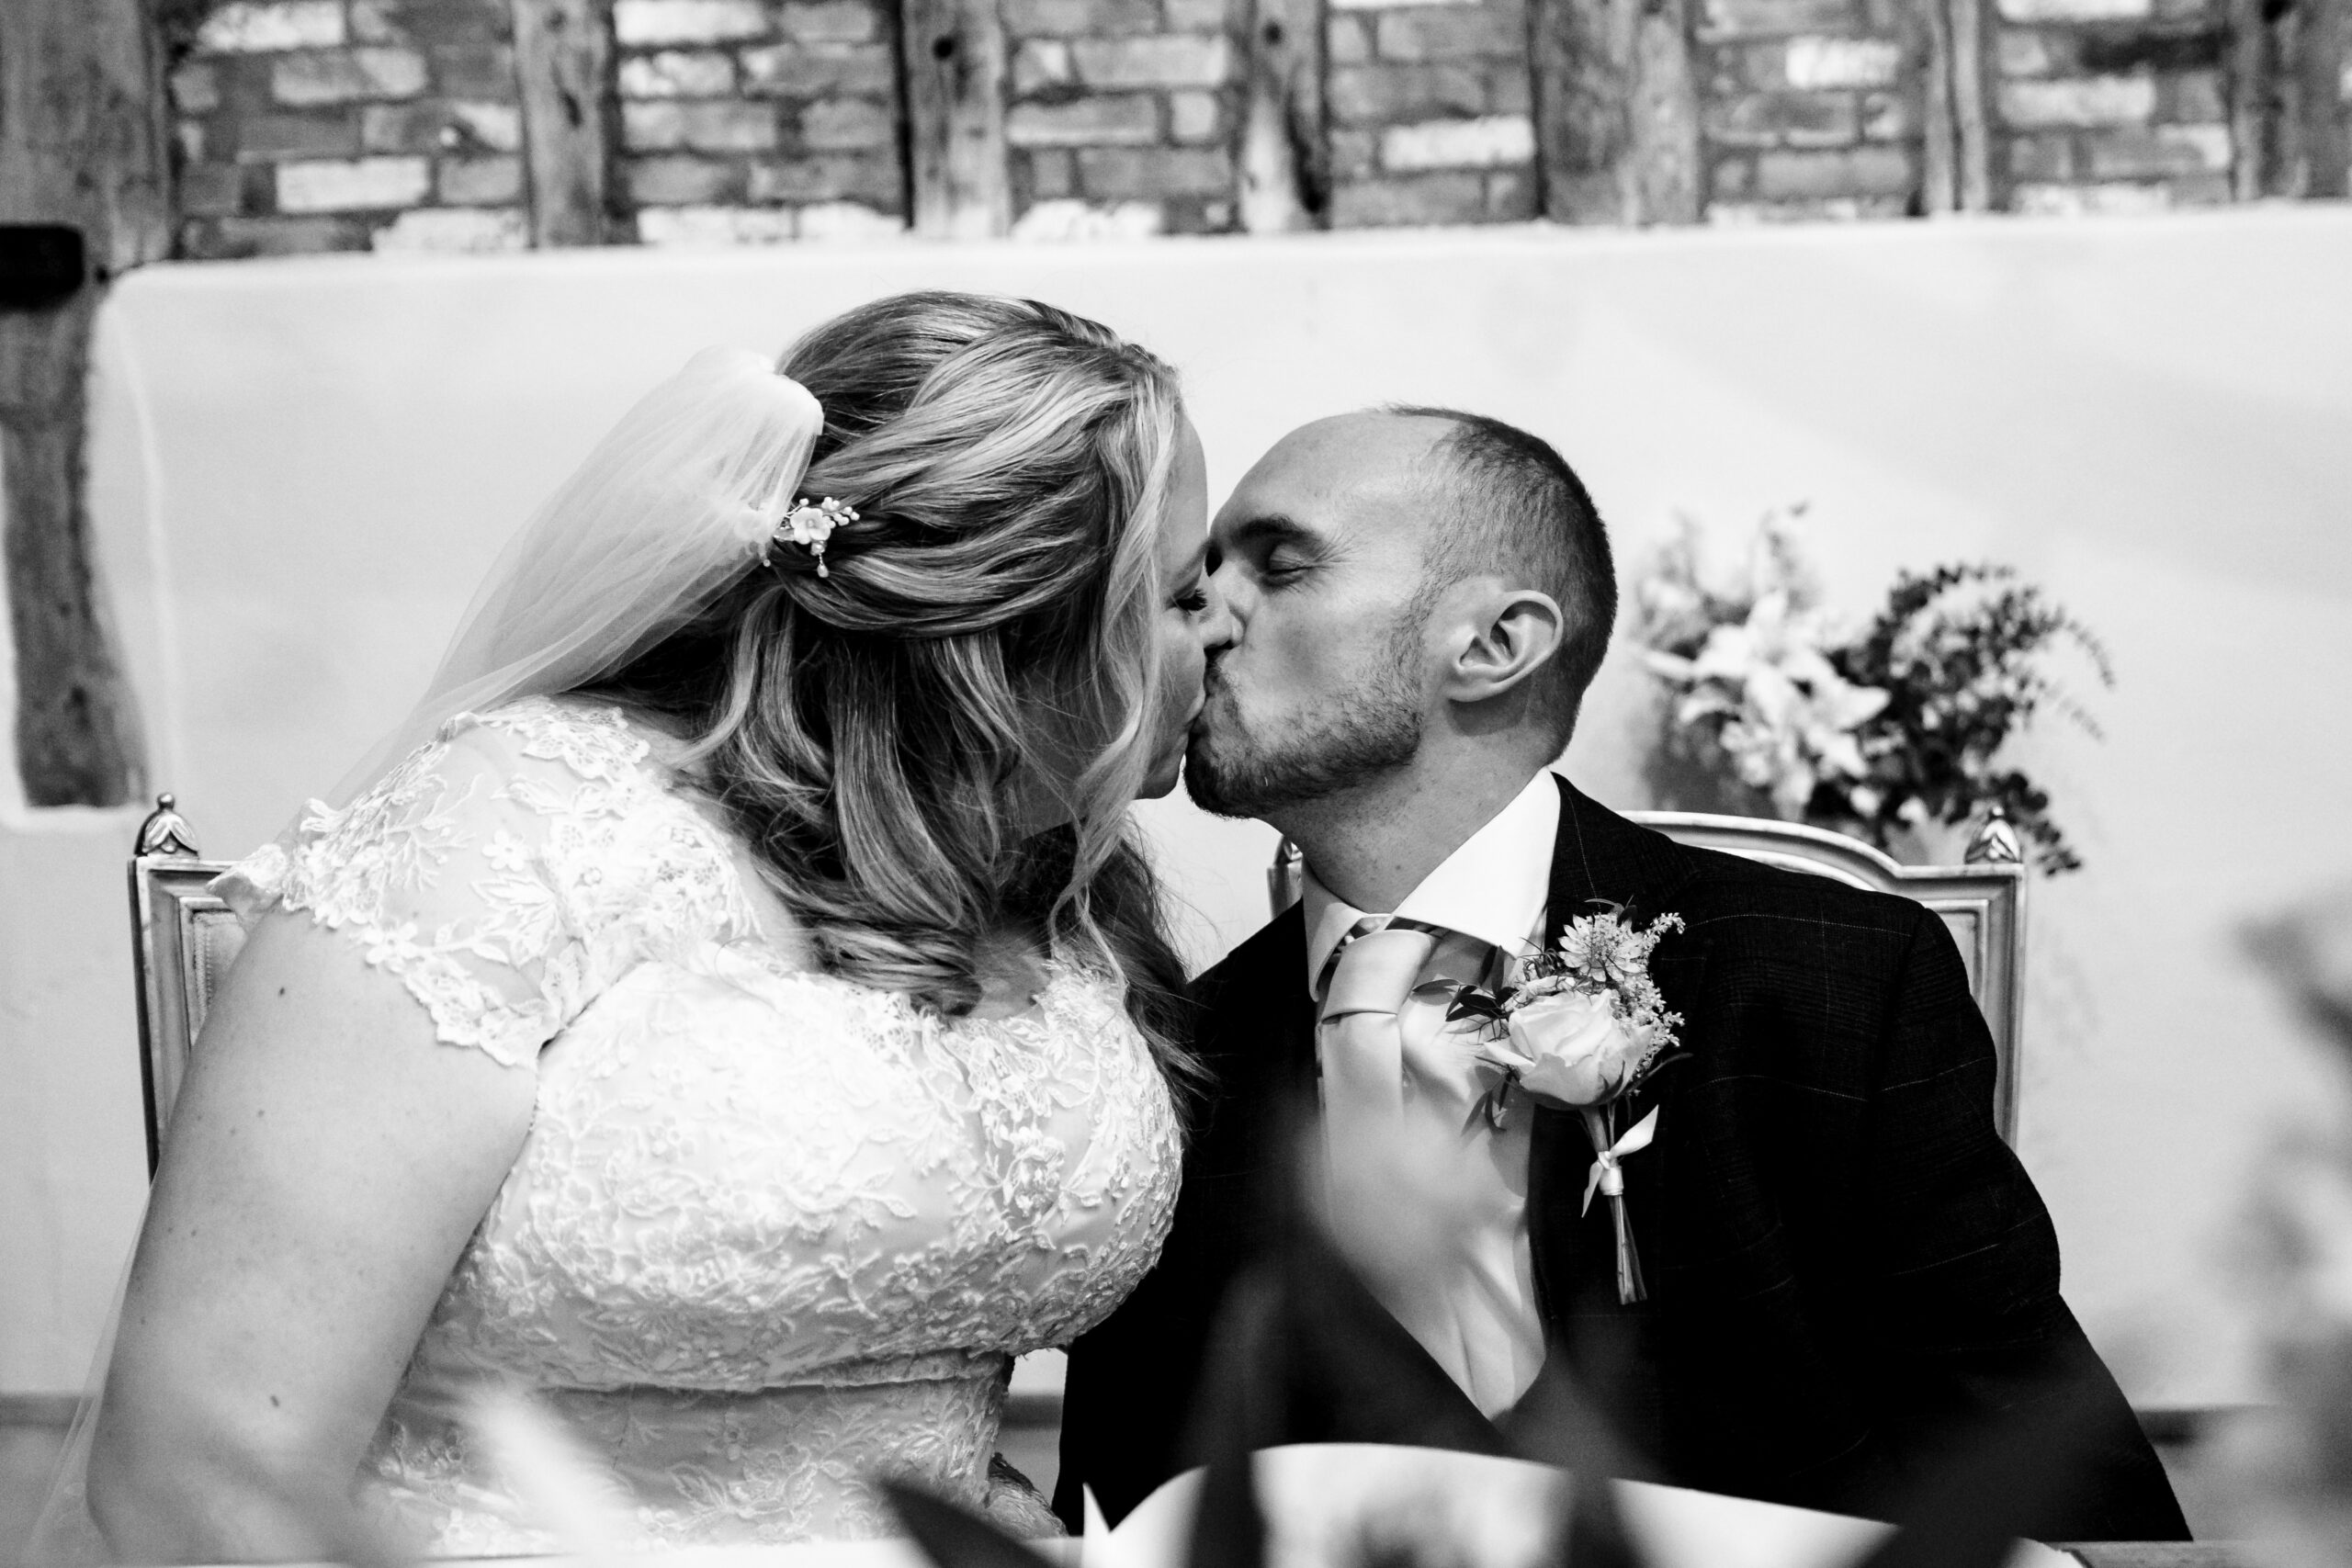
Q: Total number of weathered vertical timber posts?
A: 7